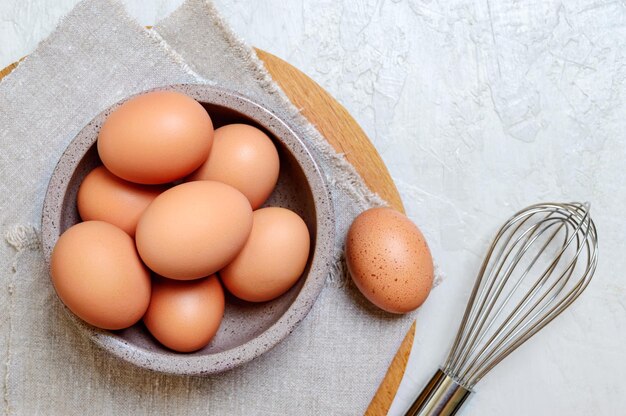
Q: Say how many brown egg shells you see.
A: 8